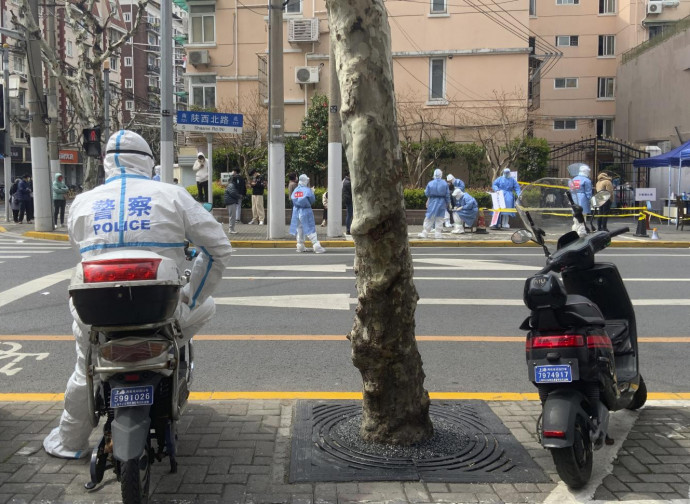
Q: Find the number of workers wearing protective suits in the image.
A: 7